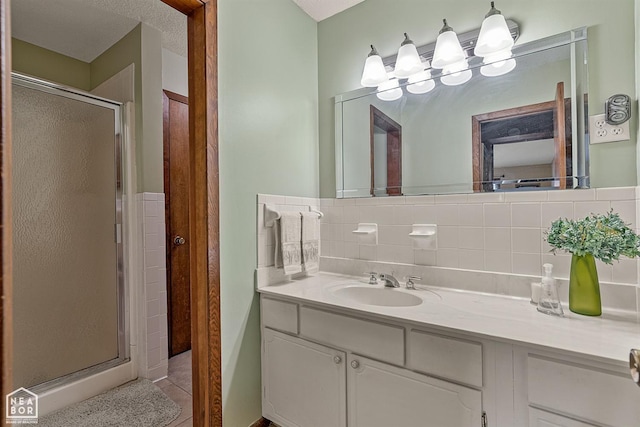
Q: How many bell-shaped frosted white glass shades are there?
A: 4